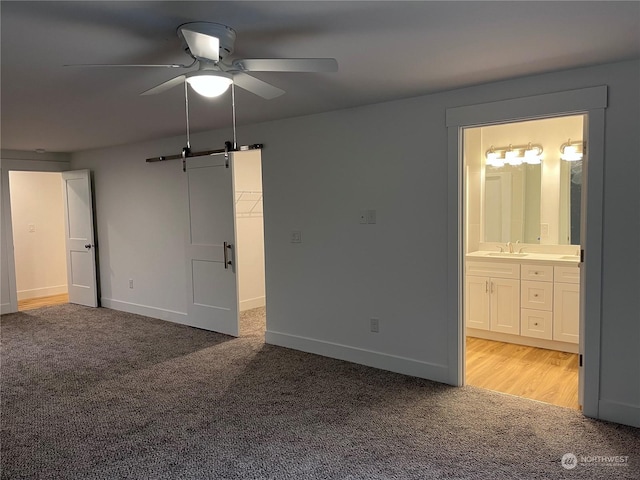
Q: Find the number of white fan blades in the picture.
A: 5